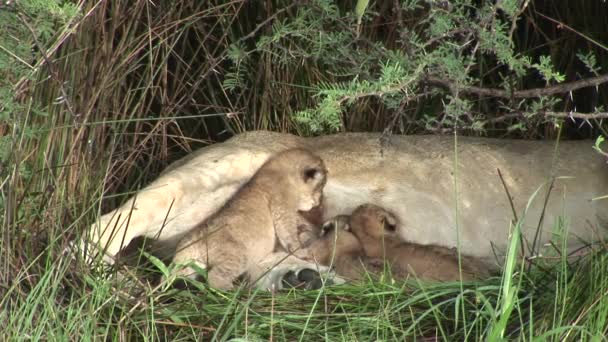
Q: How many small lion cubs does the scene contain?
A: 3